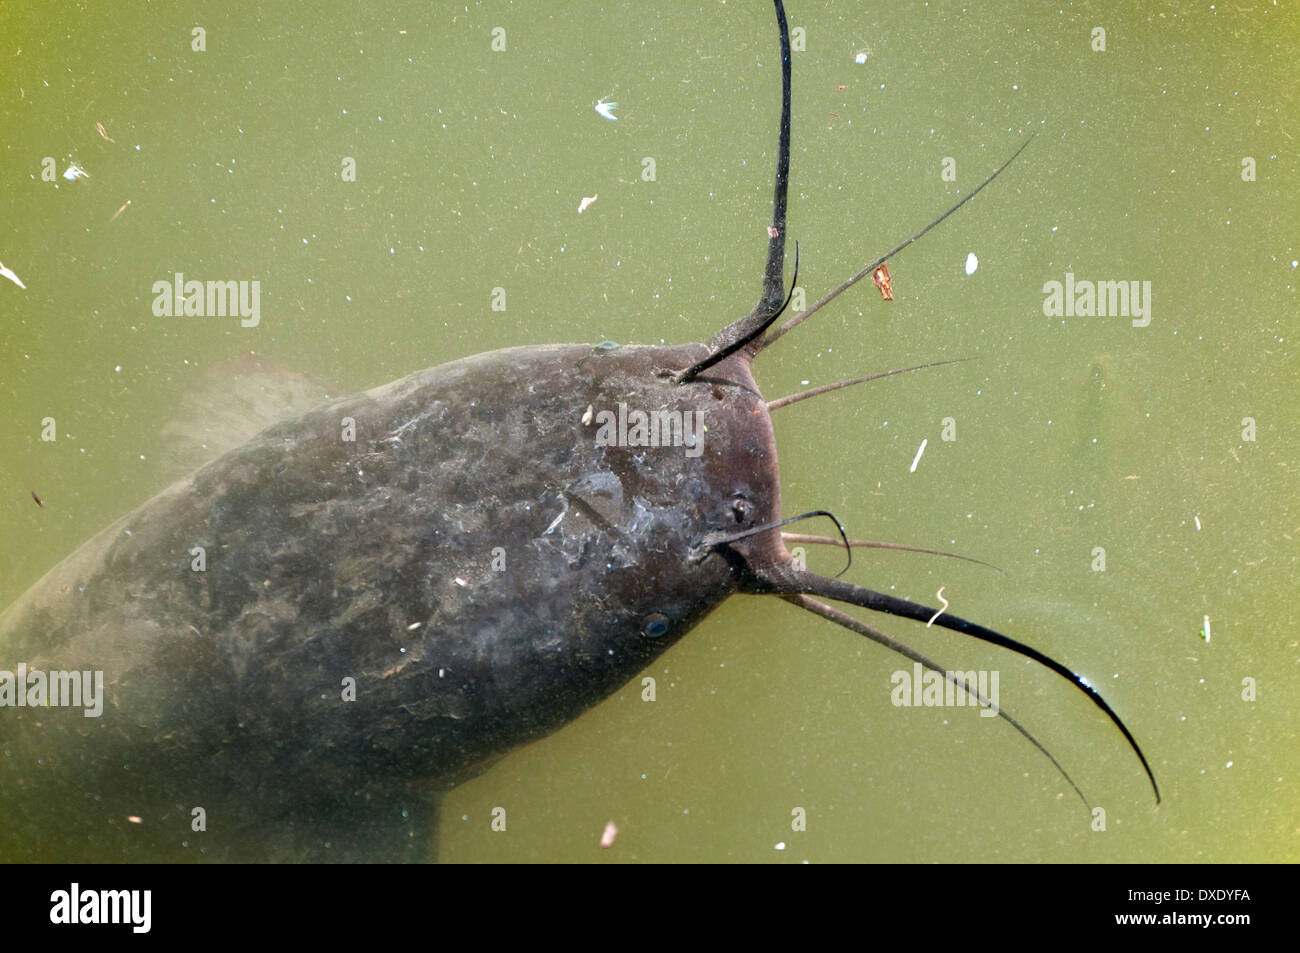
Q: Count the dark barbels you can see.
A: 4